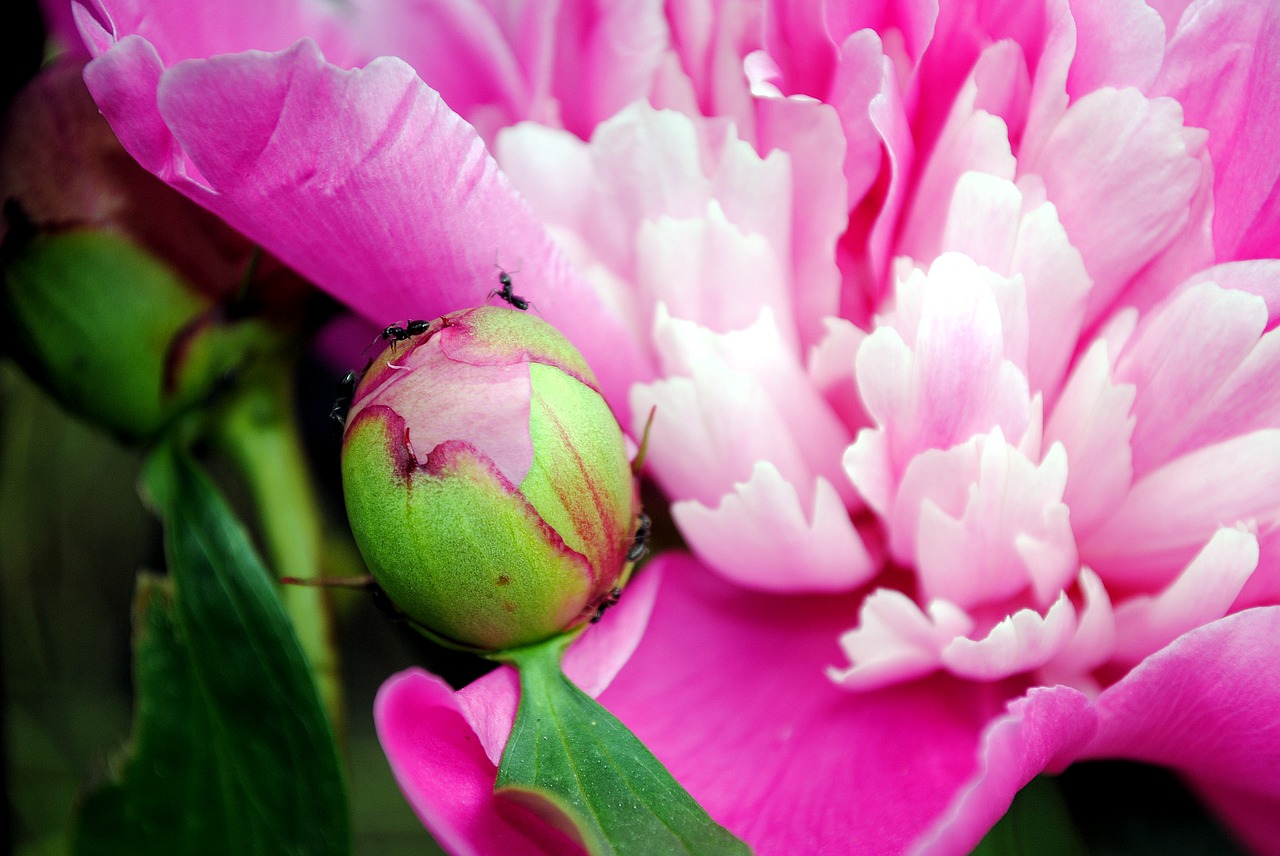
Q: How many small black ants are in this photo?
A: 5